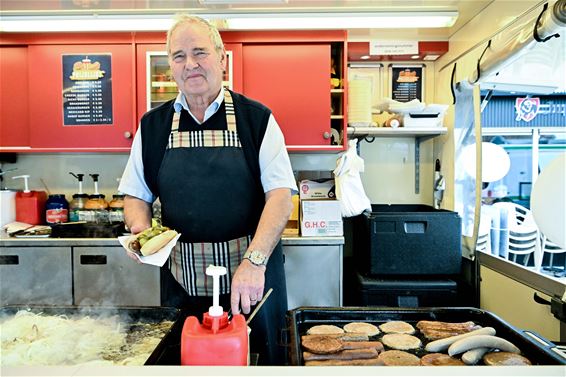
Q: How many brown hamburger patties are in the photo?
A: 4